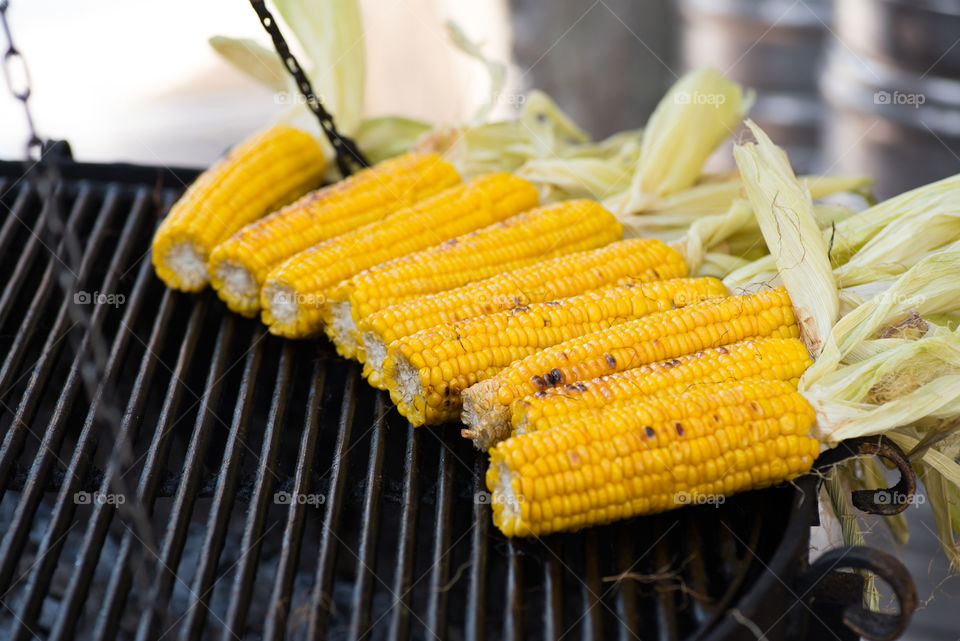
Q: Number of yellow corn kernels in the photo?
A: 9